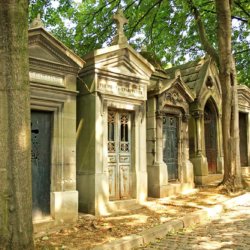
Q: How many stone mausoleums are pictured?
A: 5